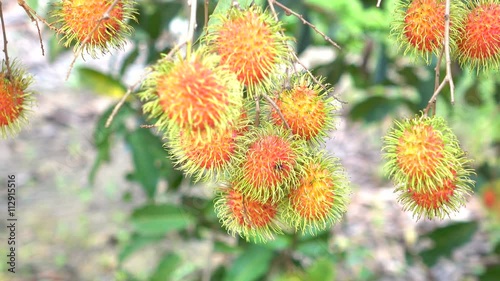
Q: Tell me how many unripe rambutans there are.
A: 0